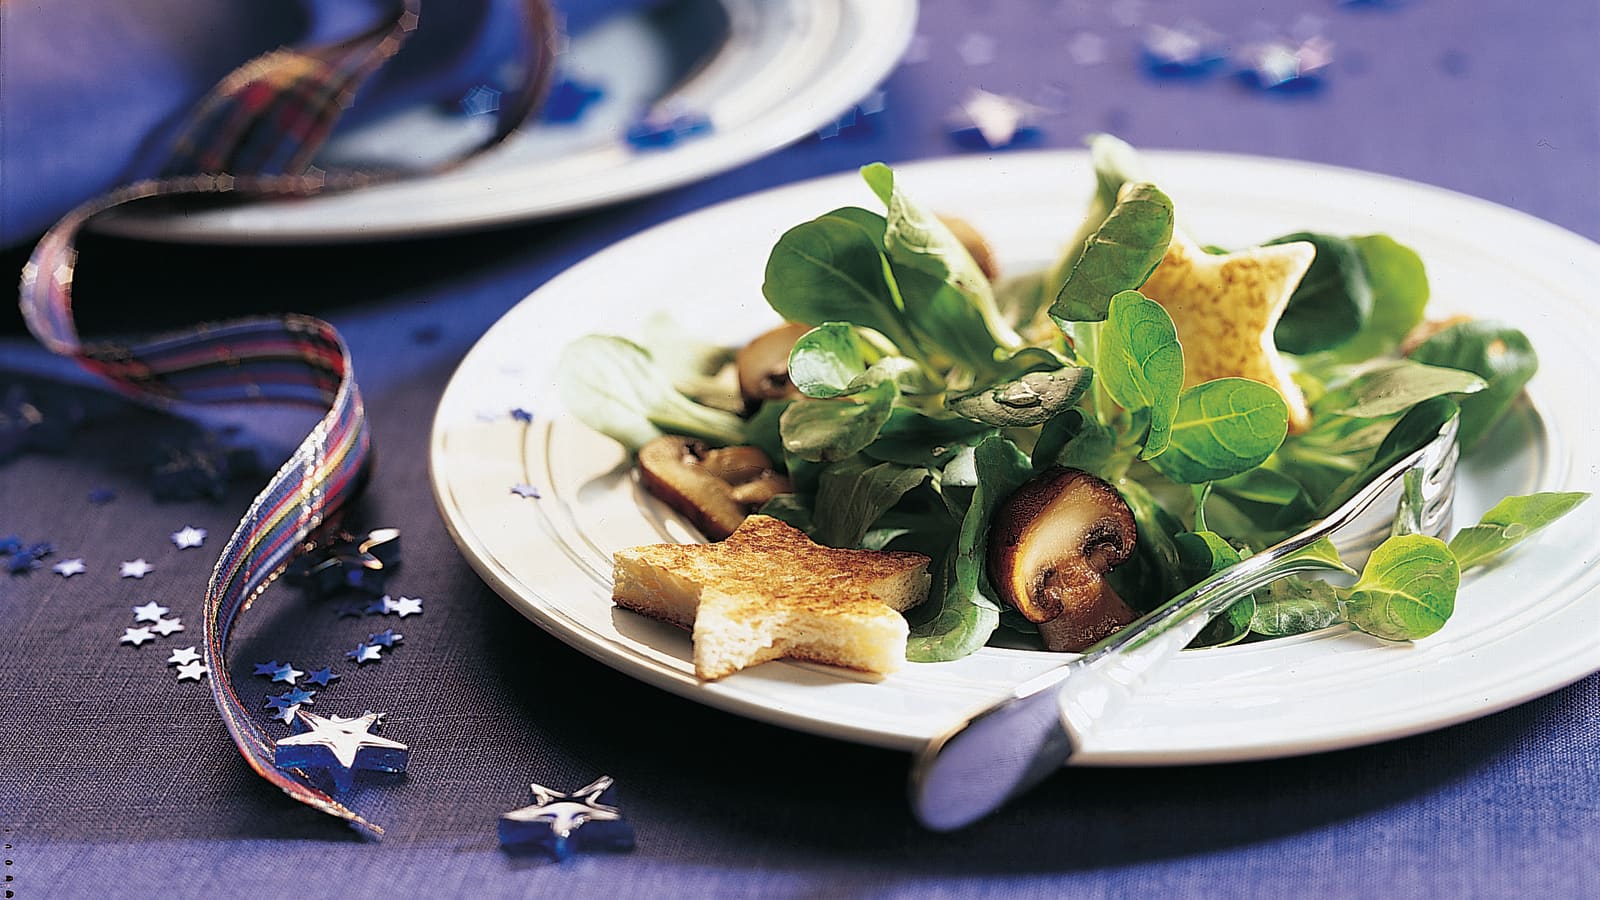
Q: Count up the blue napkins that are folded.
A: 1